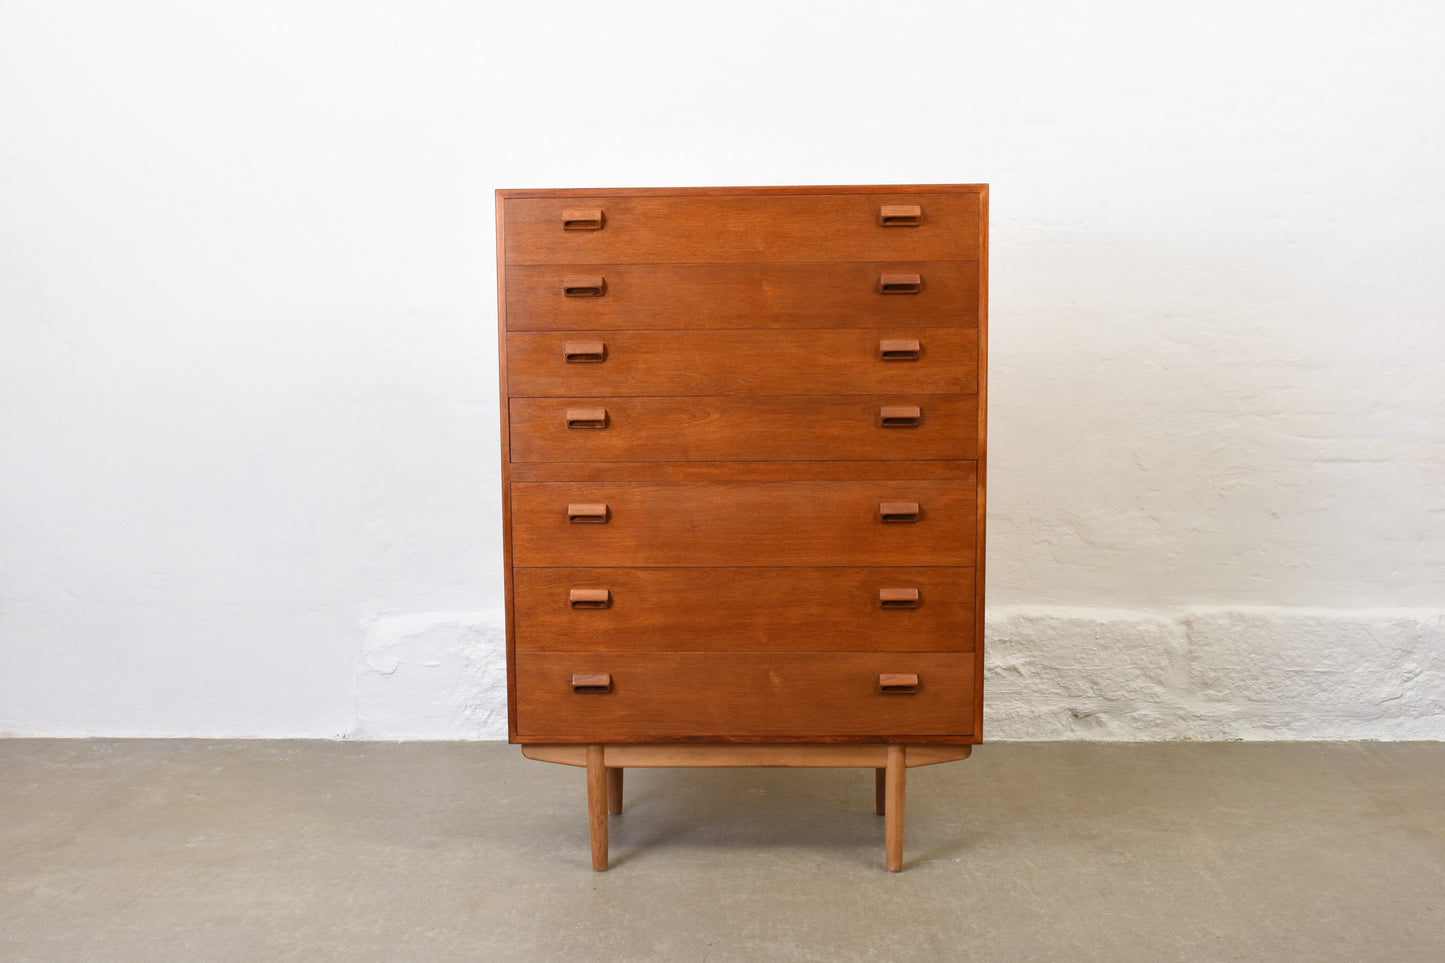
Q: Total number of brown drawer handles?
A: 14